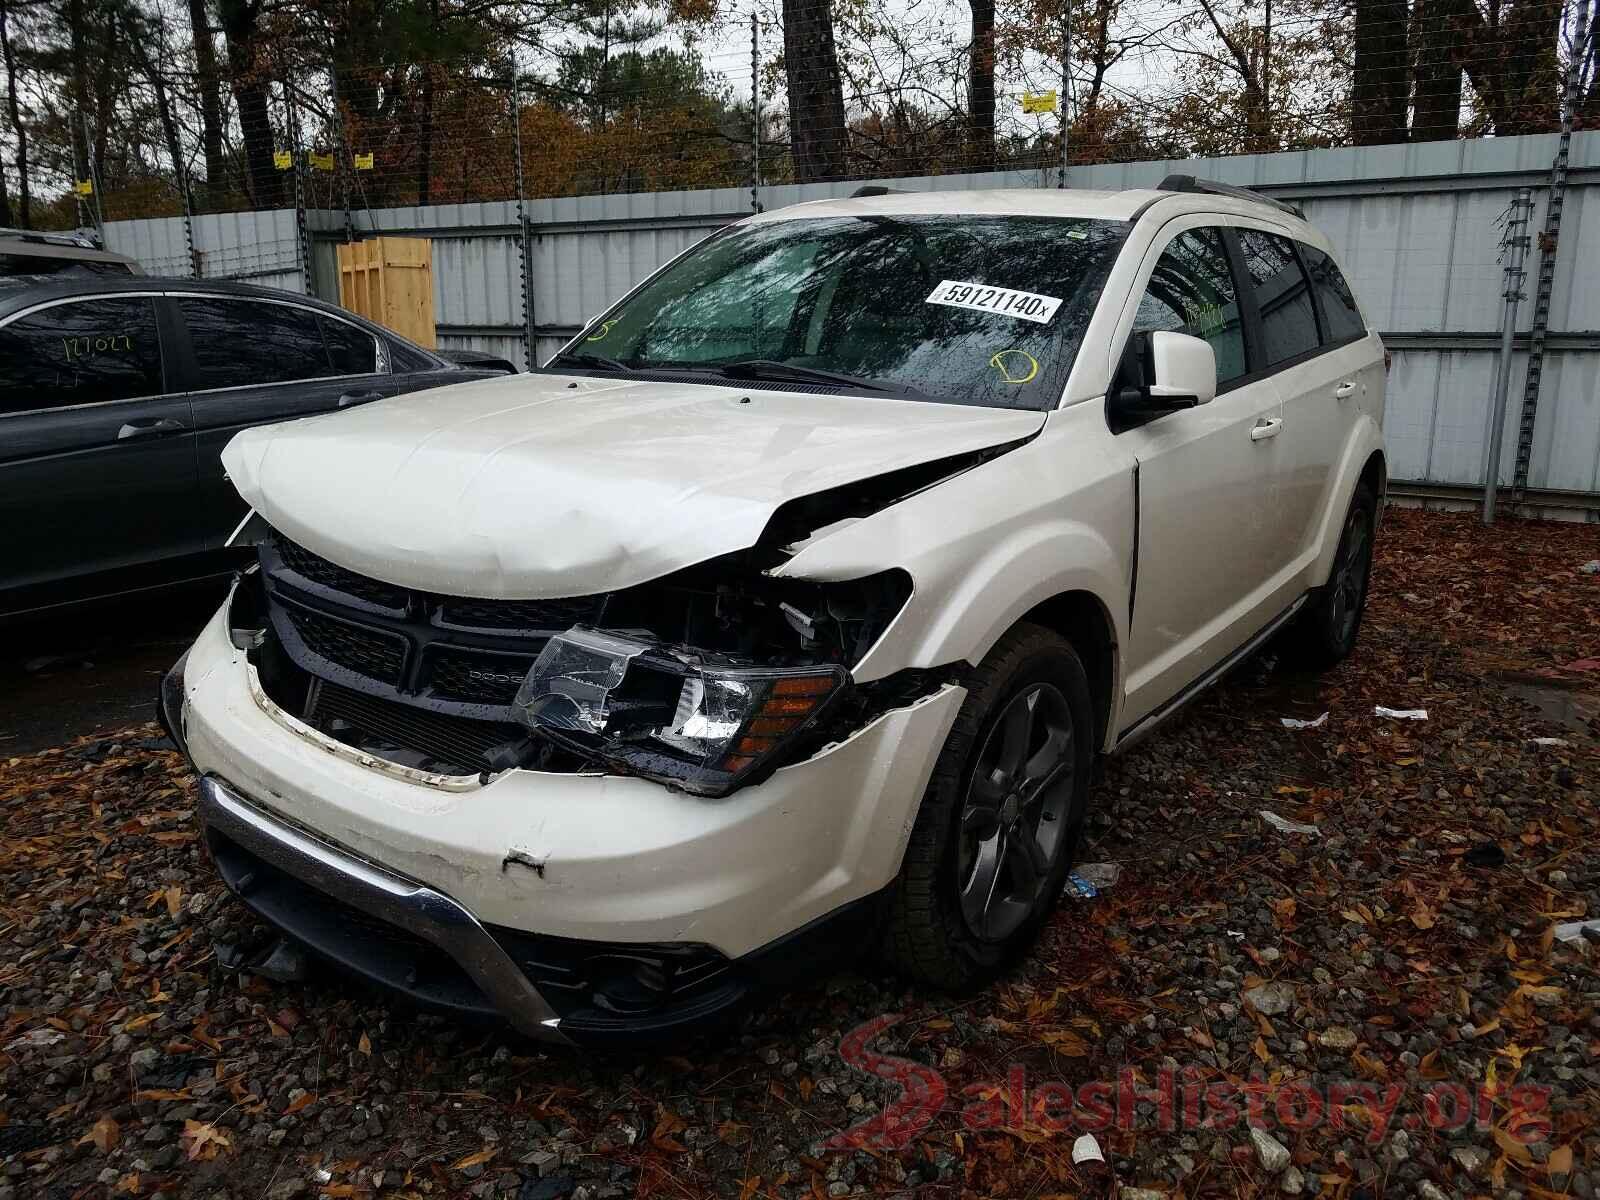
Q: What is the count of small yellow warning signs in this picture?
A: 5